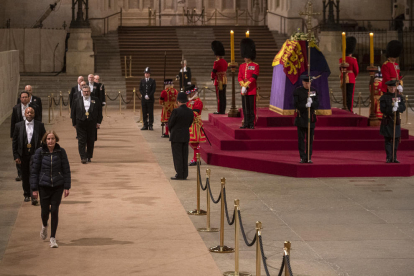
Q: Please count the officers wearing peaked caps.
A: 2